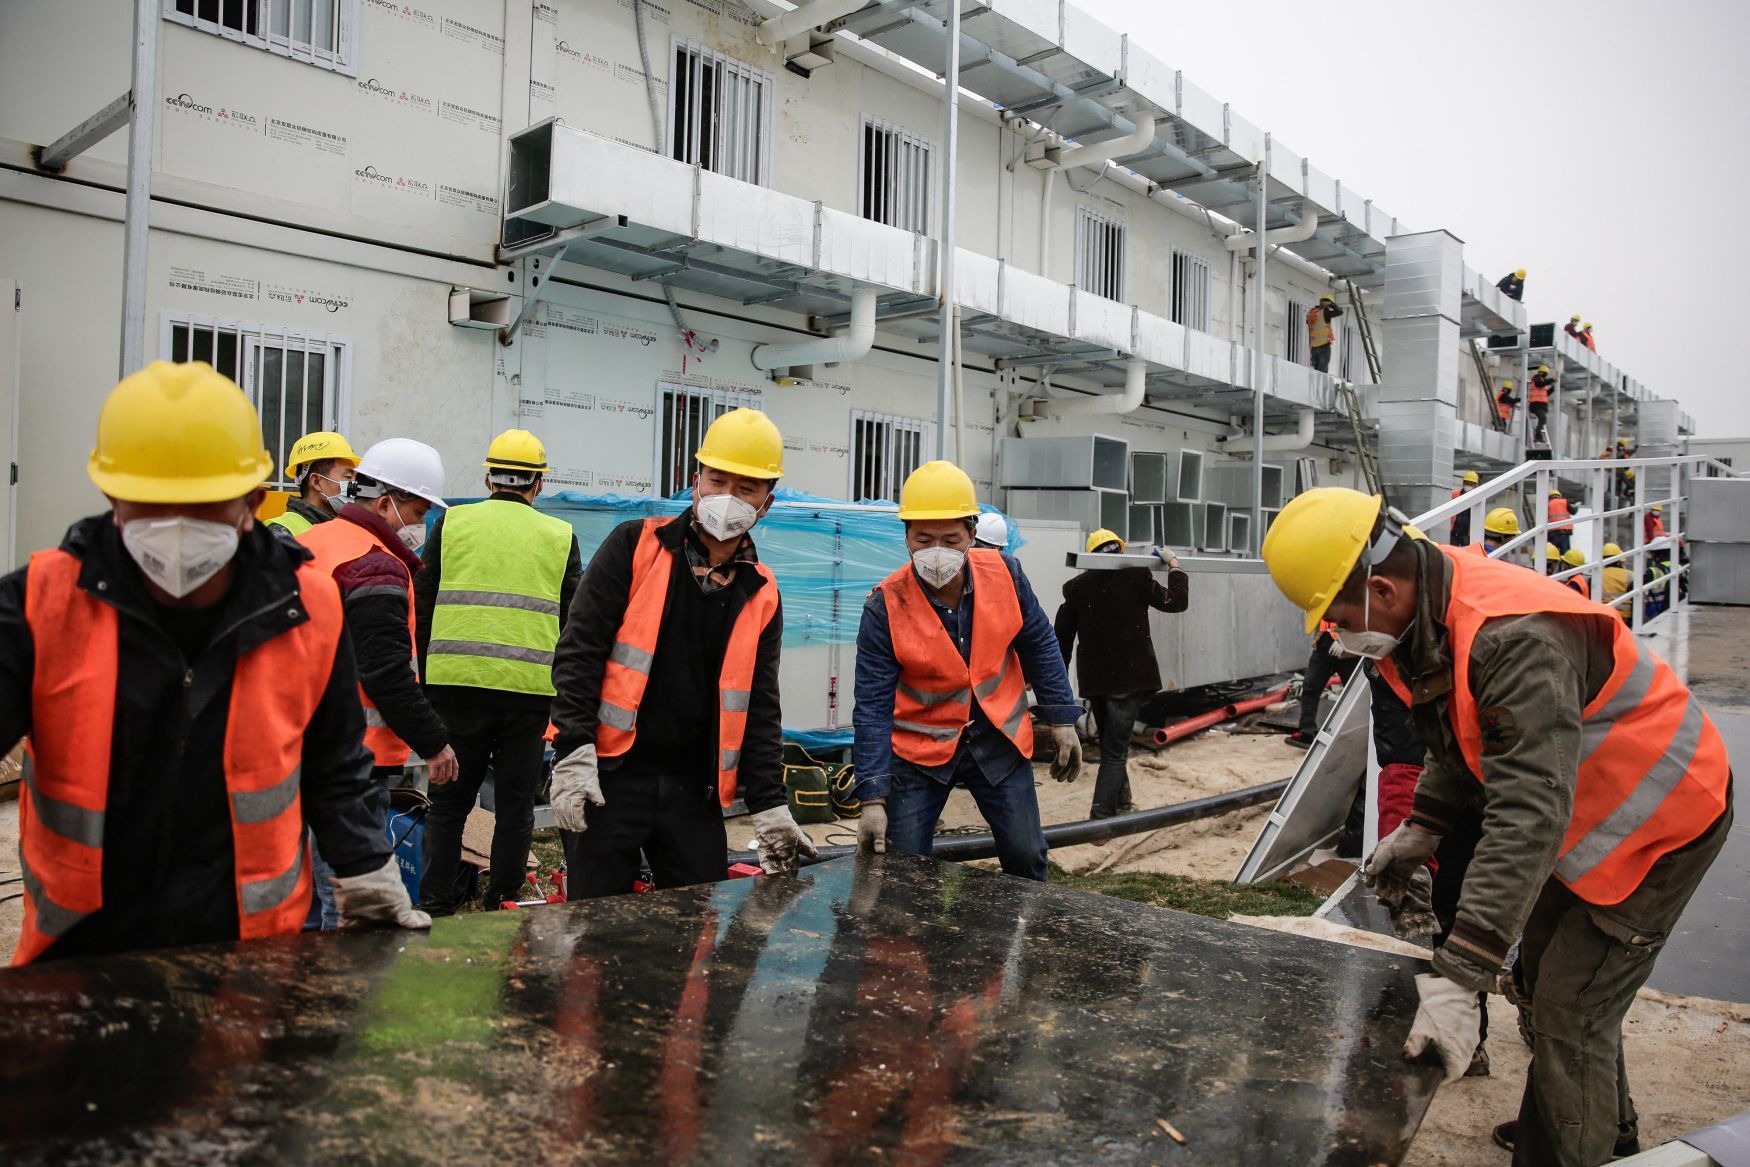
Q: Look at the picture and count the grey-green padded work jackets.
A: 1